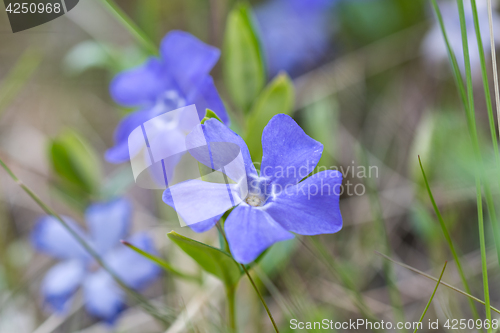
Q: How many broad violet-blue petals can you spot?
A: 15